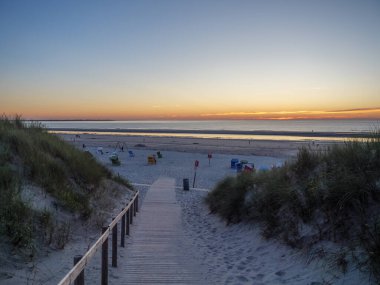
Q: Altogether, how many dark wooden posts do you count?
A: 8